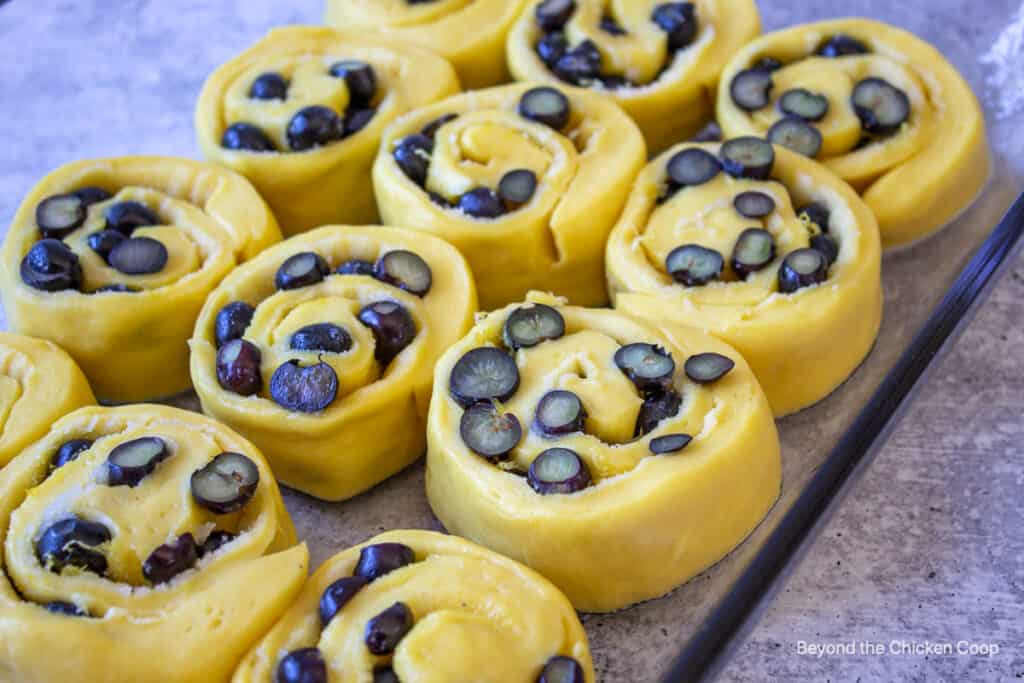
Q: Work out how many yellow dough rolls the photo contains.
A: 12